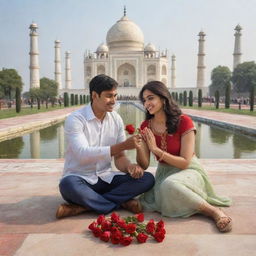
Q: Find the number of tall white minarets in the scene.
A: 6